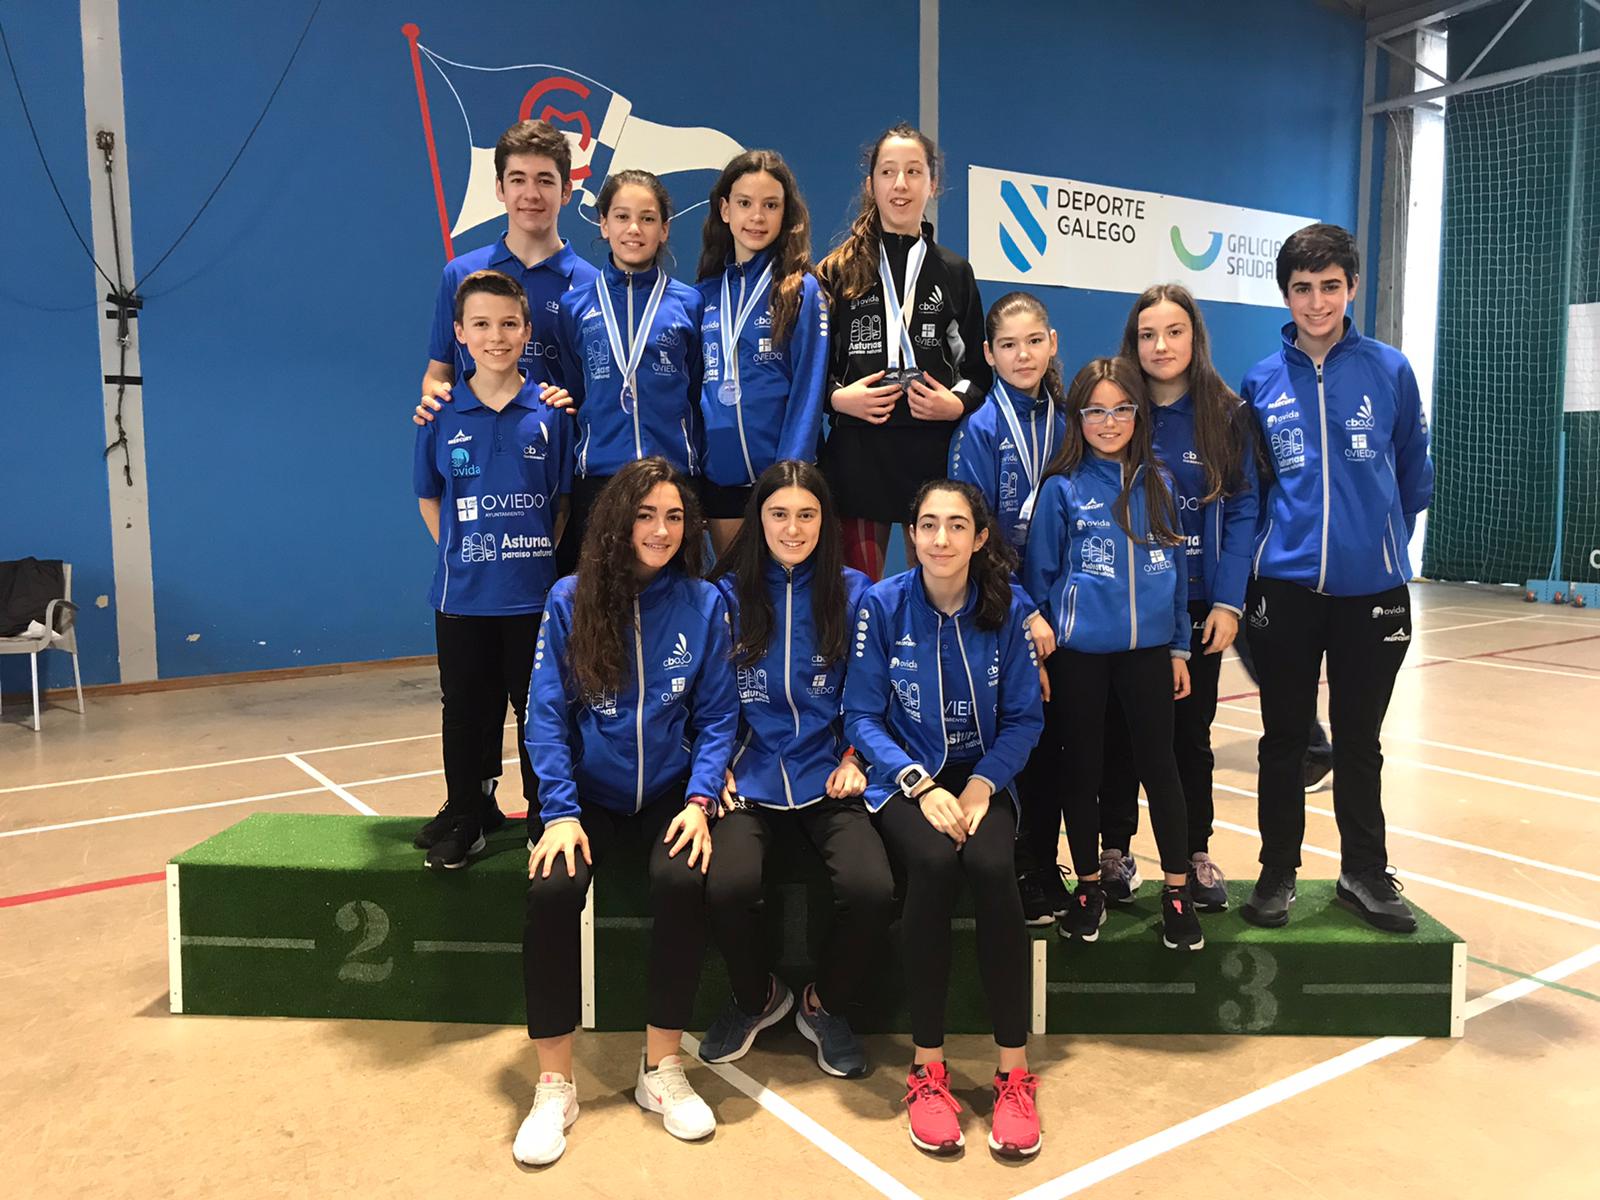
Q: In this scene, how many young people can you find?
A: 12